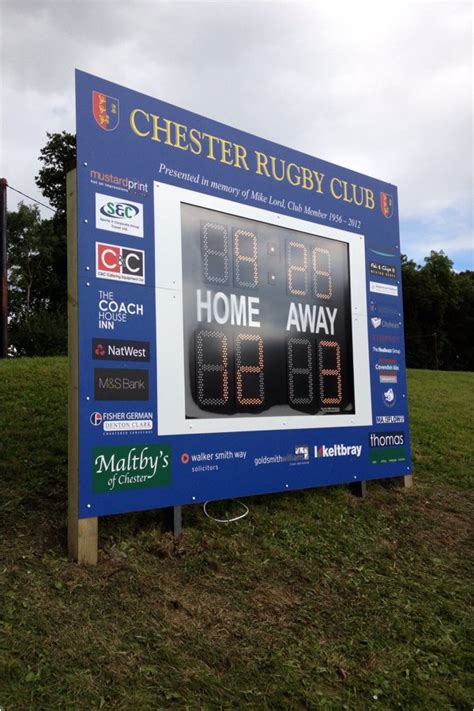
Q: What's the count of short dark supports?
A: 2